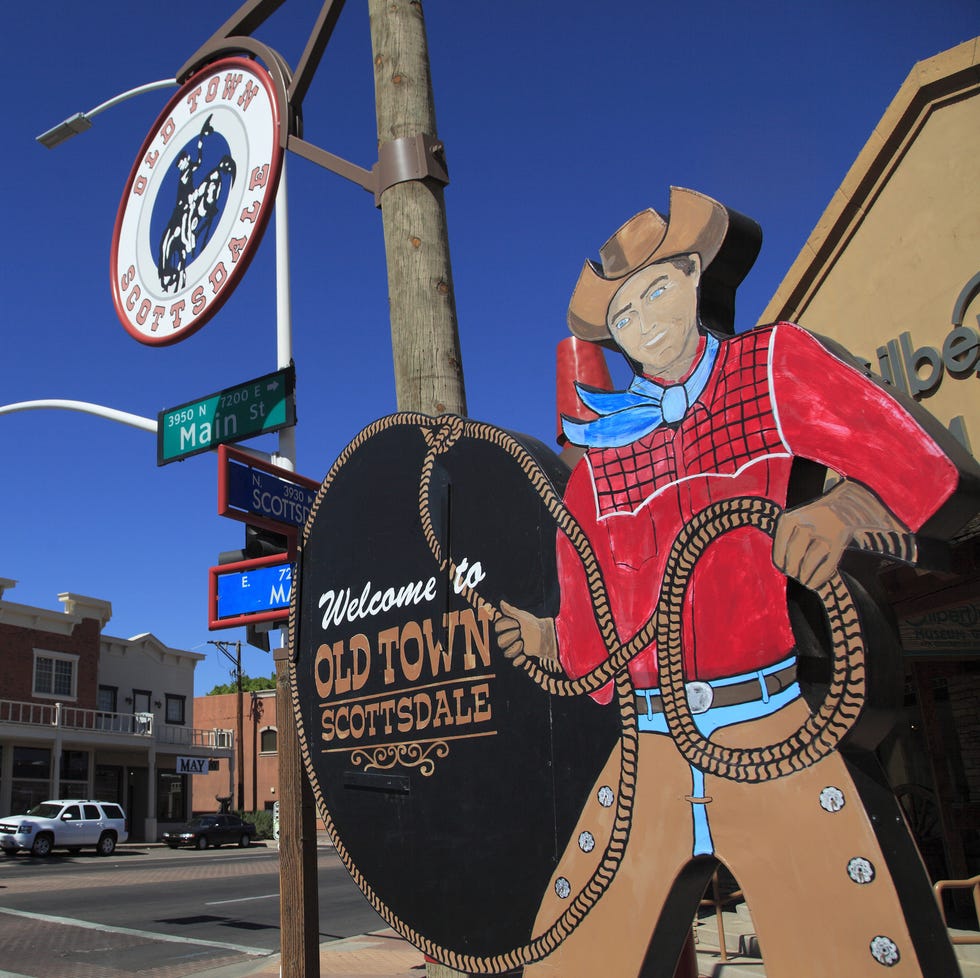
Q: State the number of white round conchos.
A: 6